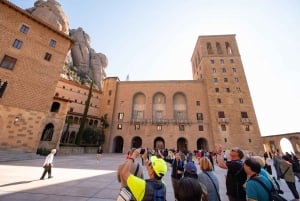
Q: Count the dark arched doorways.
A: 5